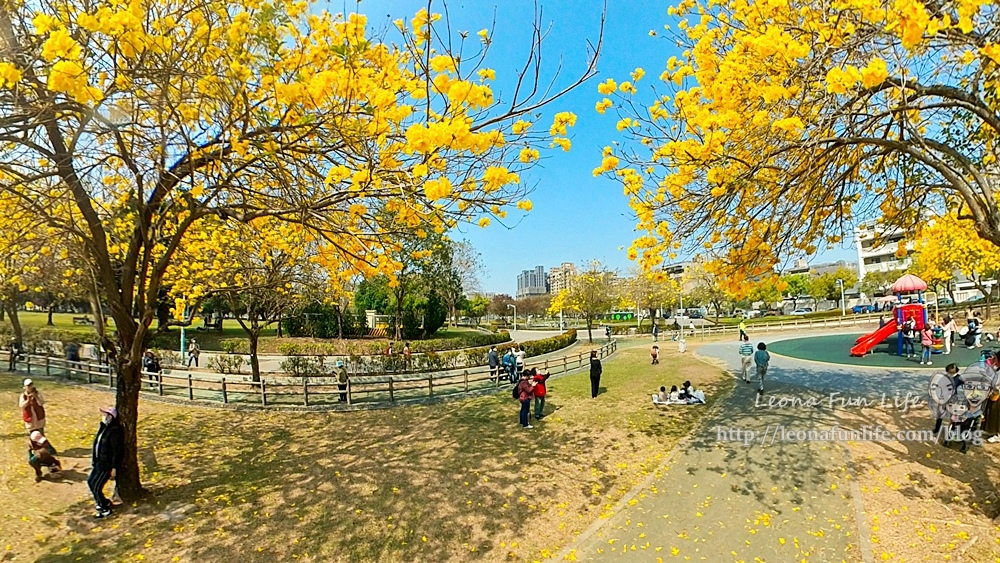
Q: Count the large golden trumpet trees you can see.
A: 2